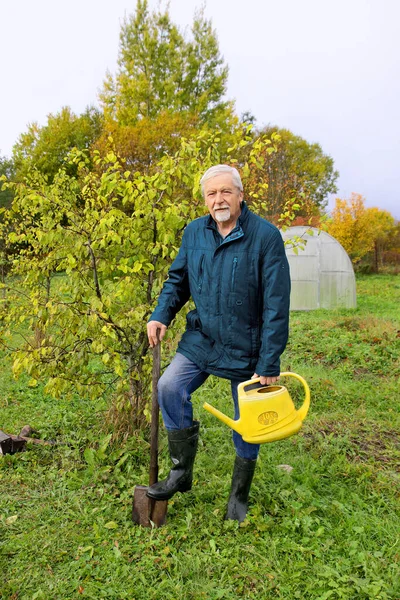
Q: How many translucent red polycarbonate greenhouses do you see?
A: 0